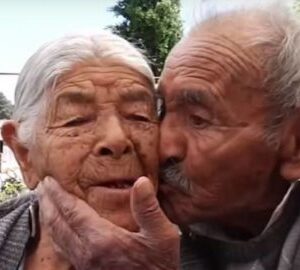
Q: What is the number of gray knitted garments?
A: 1